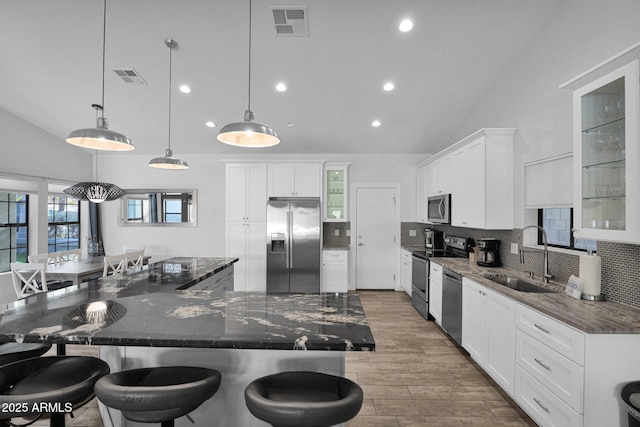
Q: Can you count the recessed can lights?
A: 6